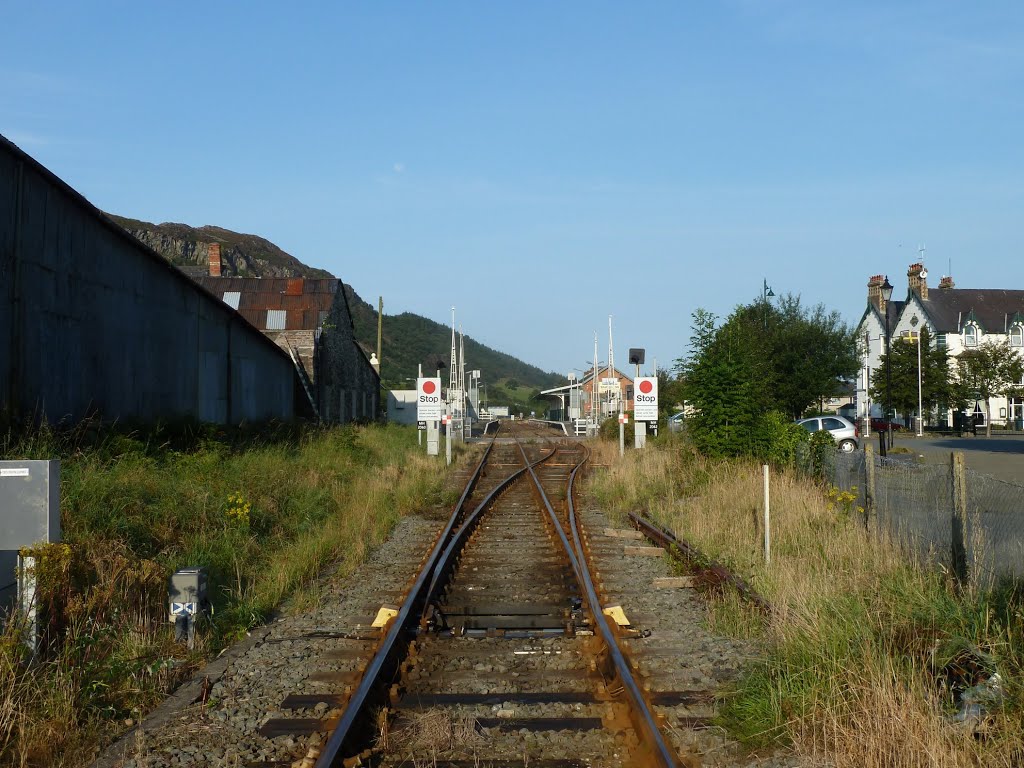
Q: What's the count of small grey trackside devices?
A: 1